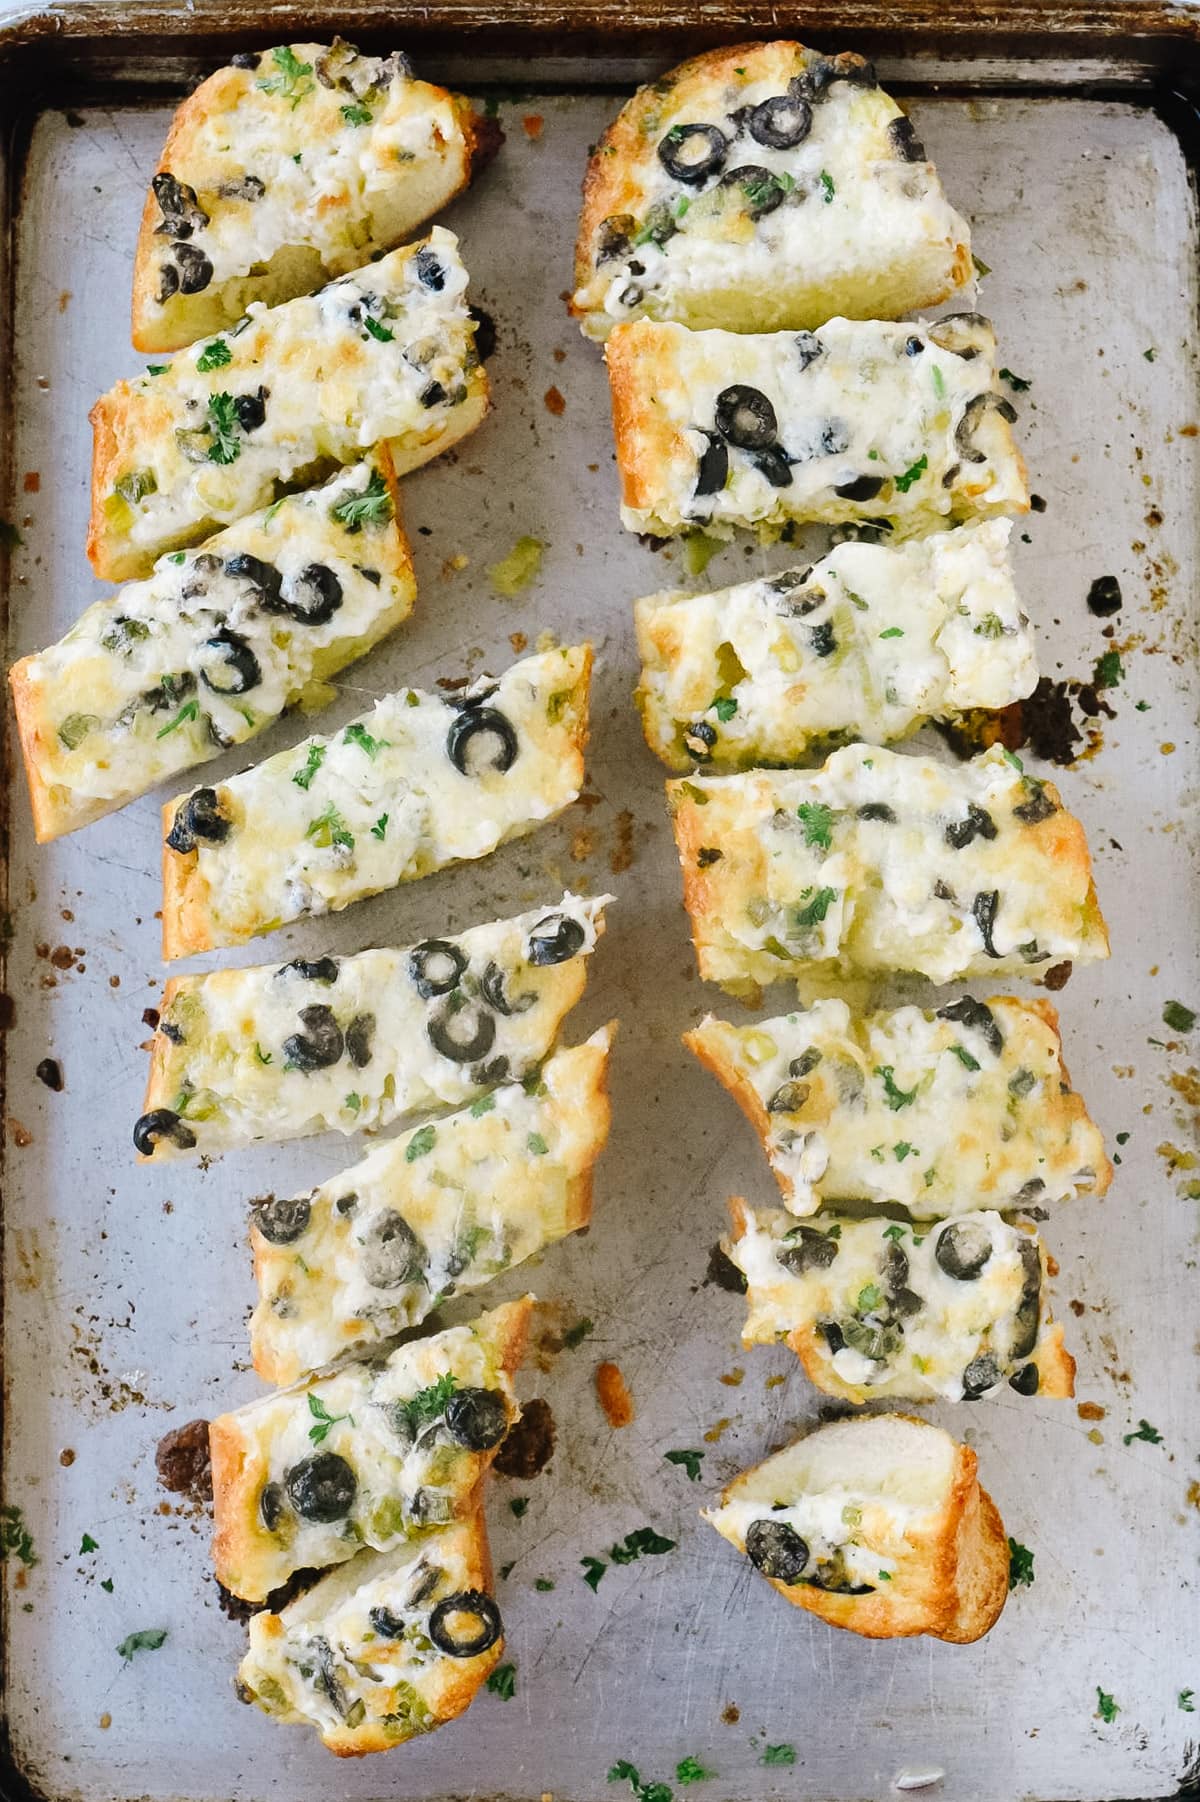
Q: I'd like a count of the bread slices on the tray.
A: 15